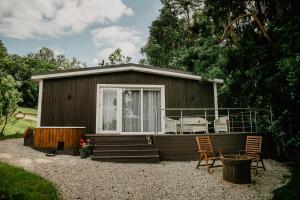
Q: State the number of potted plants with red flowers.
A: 1